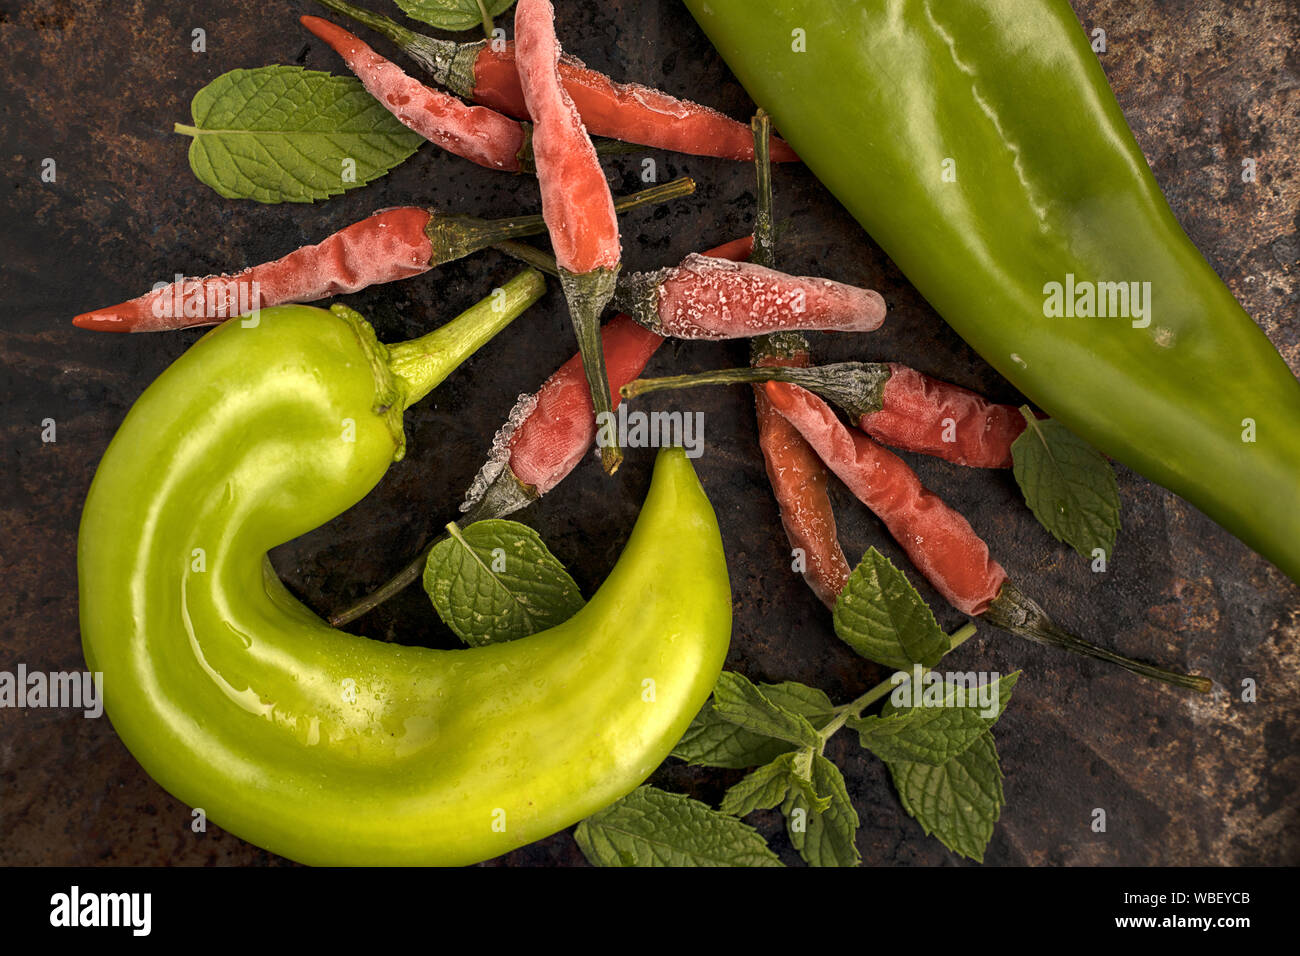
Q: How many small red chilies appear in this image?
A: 9